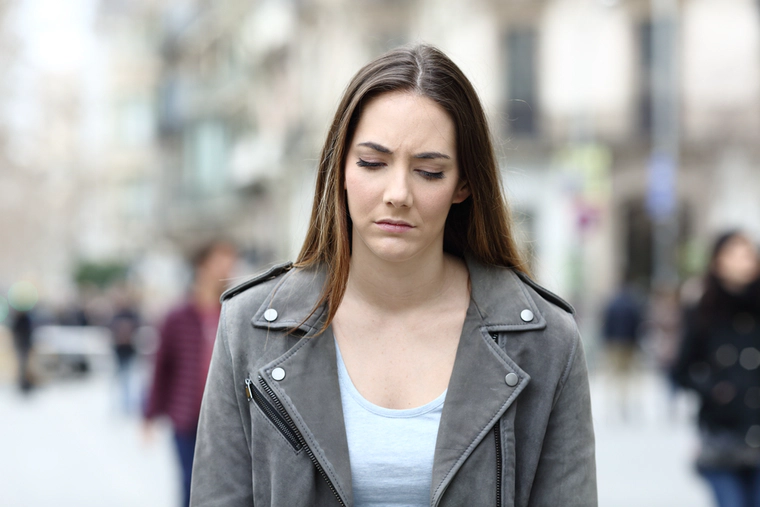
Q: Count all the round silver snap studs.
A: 4